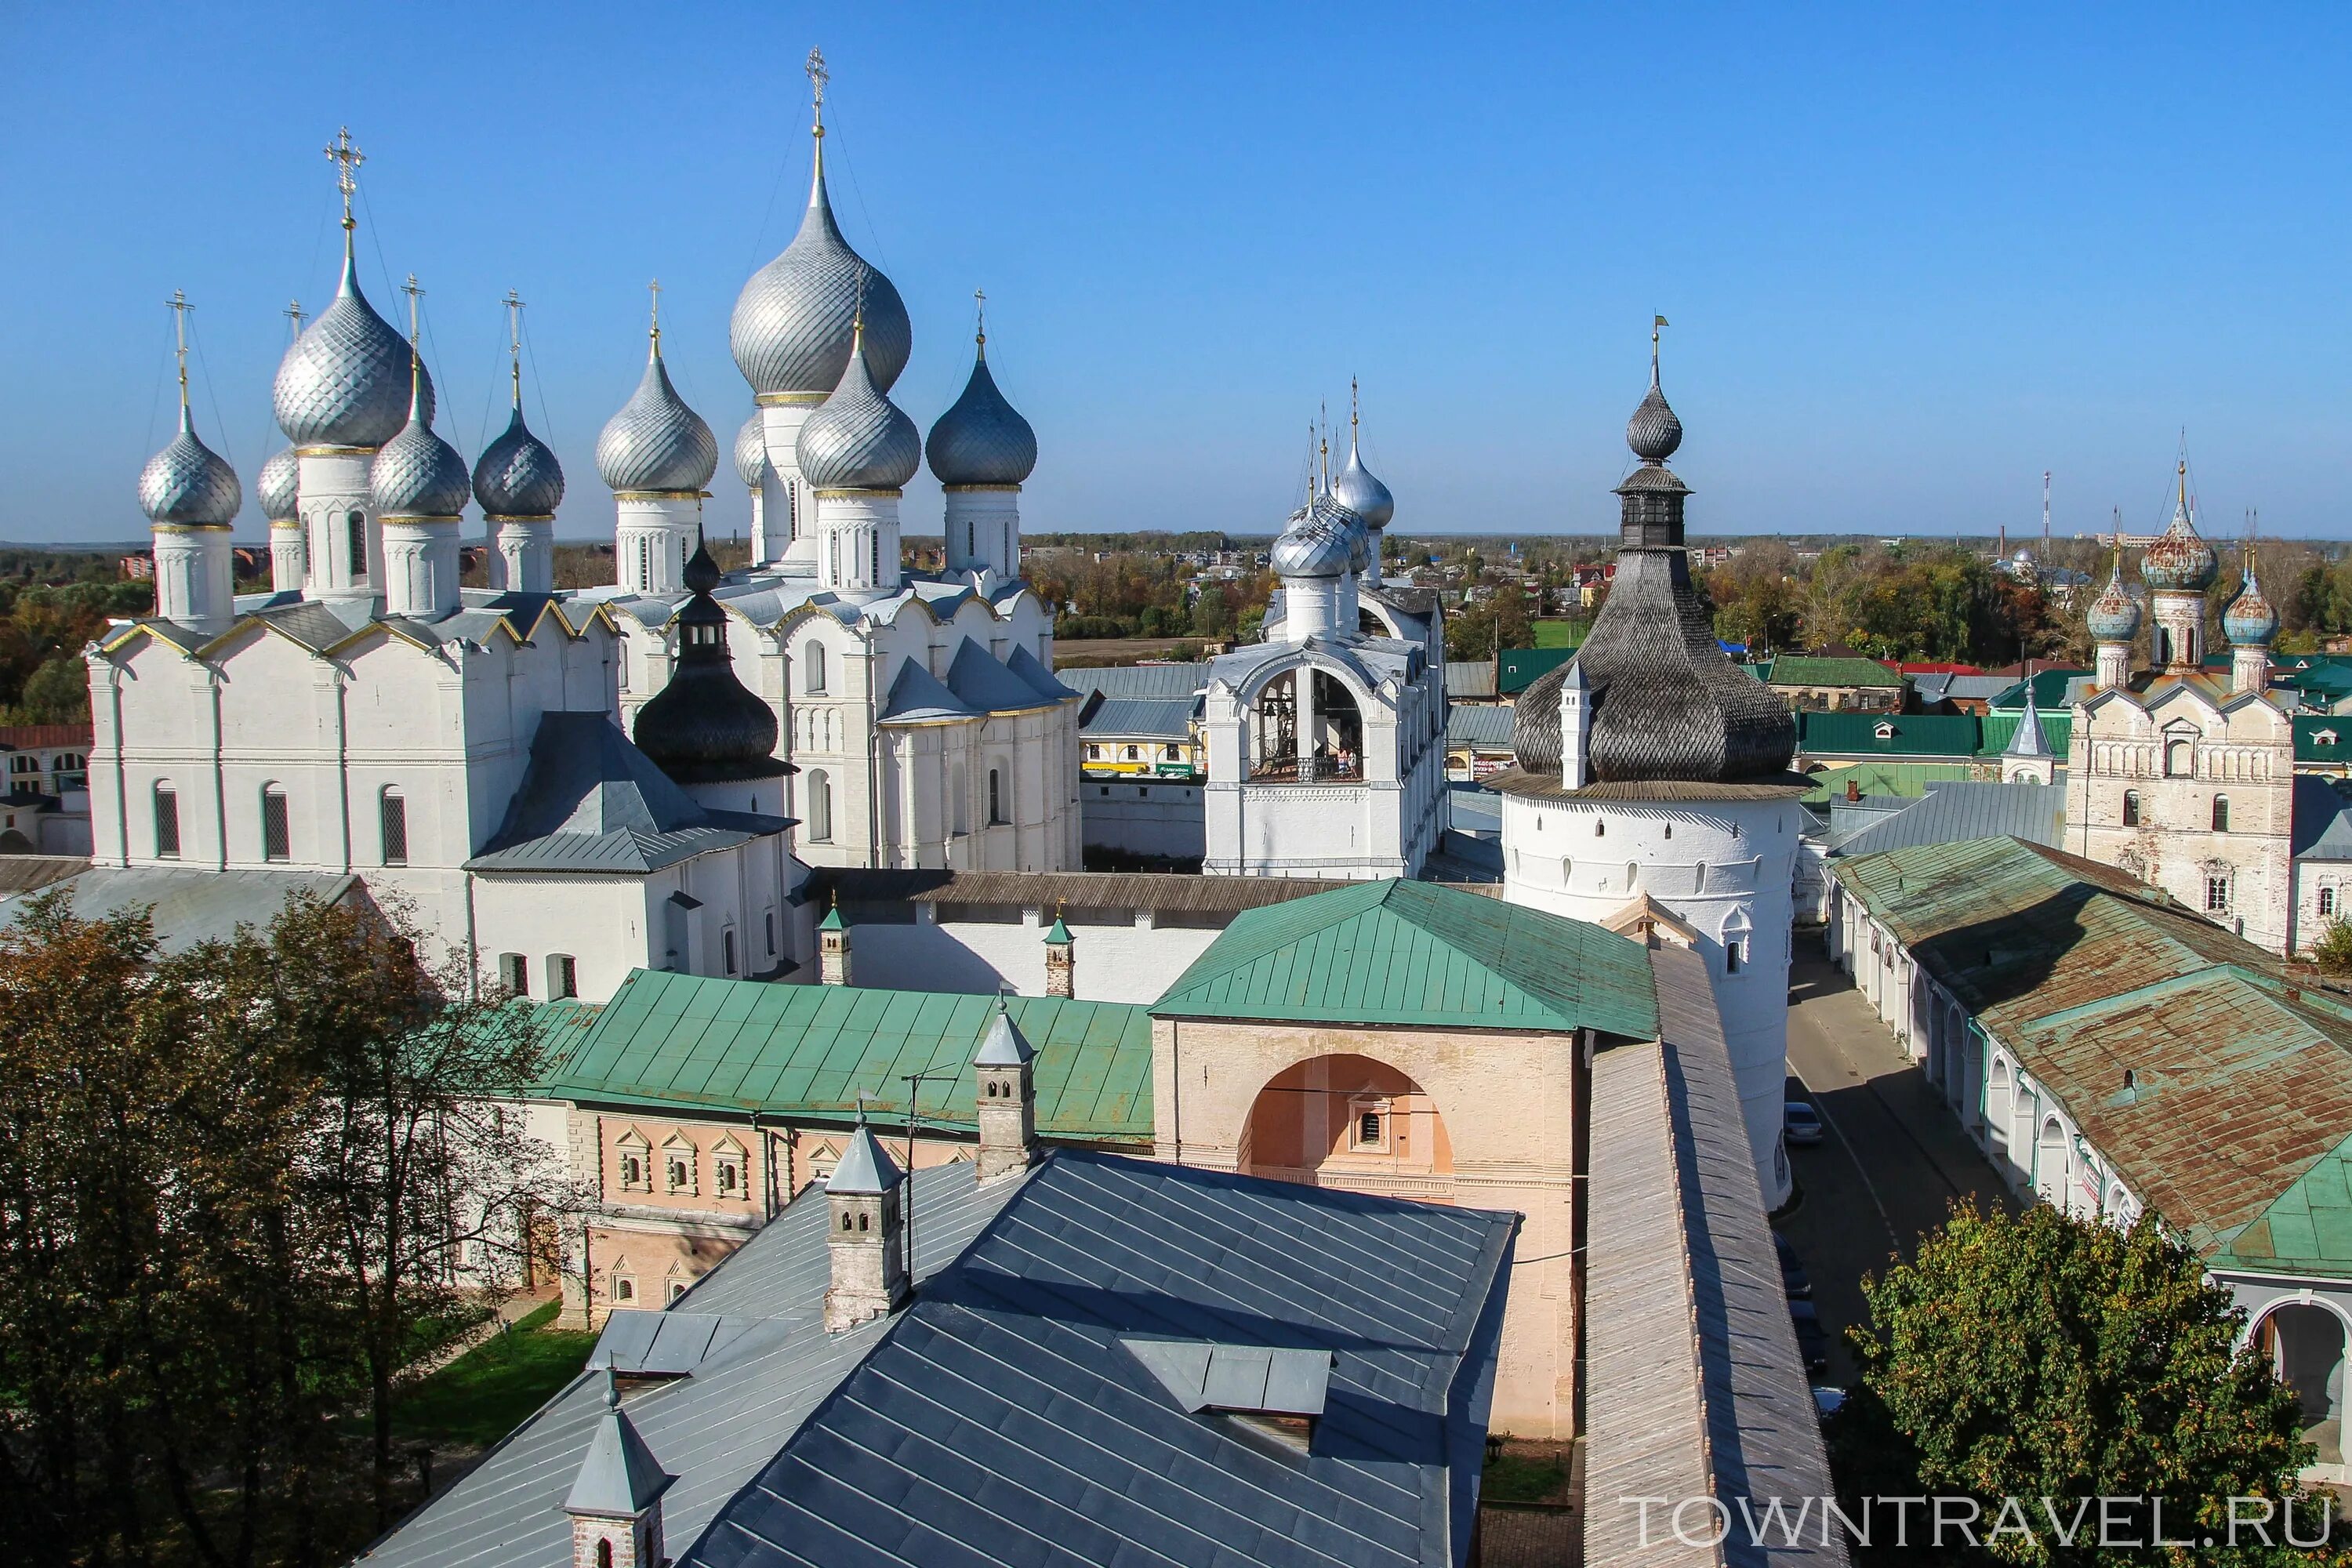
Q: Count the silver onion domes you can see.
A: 14